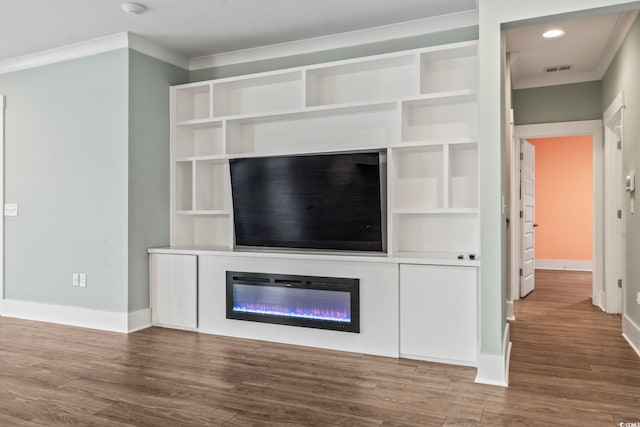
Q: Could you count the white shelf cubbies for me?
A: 13